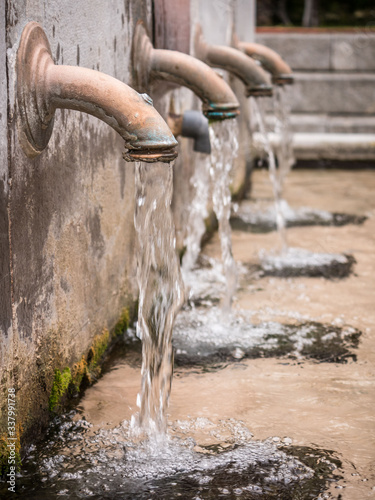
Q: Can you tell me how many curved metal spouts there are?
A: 4